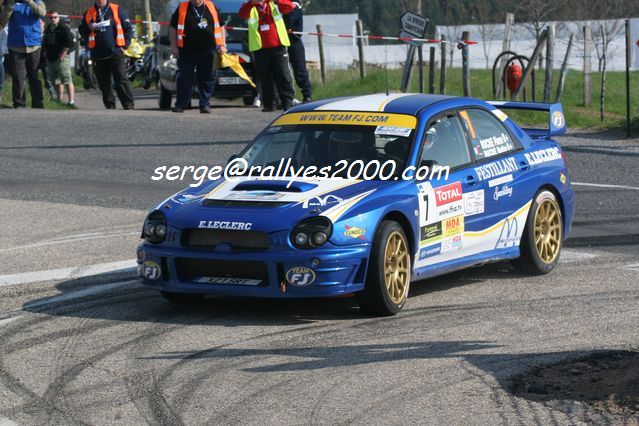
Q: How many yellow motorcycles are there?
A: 1